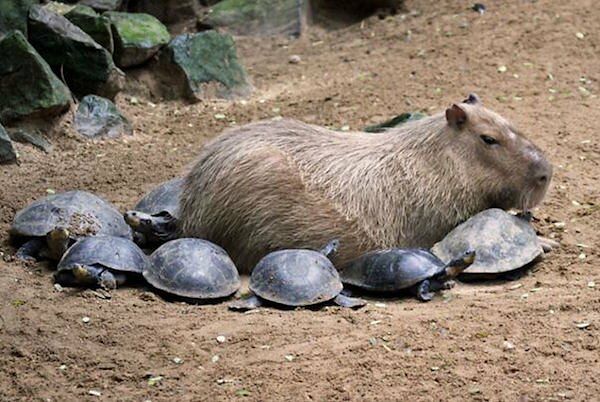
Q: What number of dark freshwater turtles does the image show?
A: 7